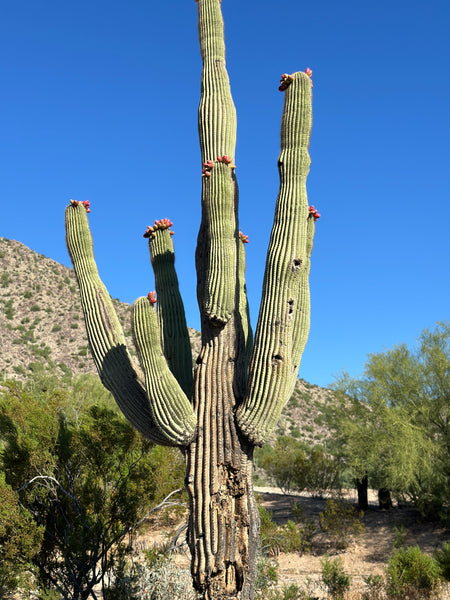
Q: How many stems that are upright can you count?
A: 8